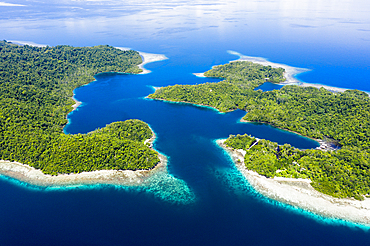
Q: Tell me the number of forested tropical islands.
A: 2